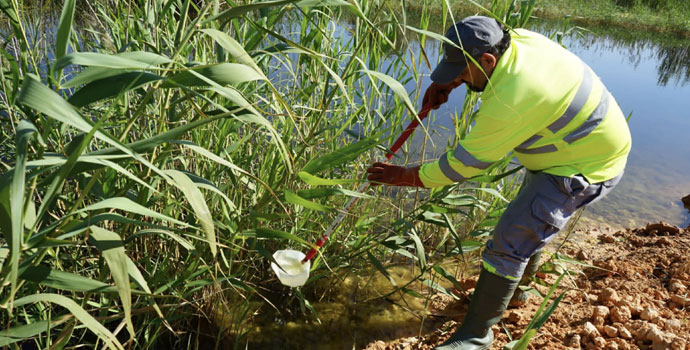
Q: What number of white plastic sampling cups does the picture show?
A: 1